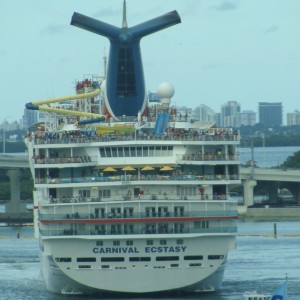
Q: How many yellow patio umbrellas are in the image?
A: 4